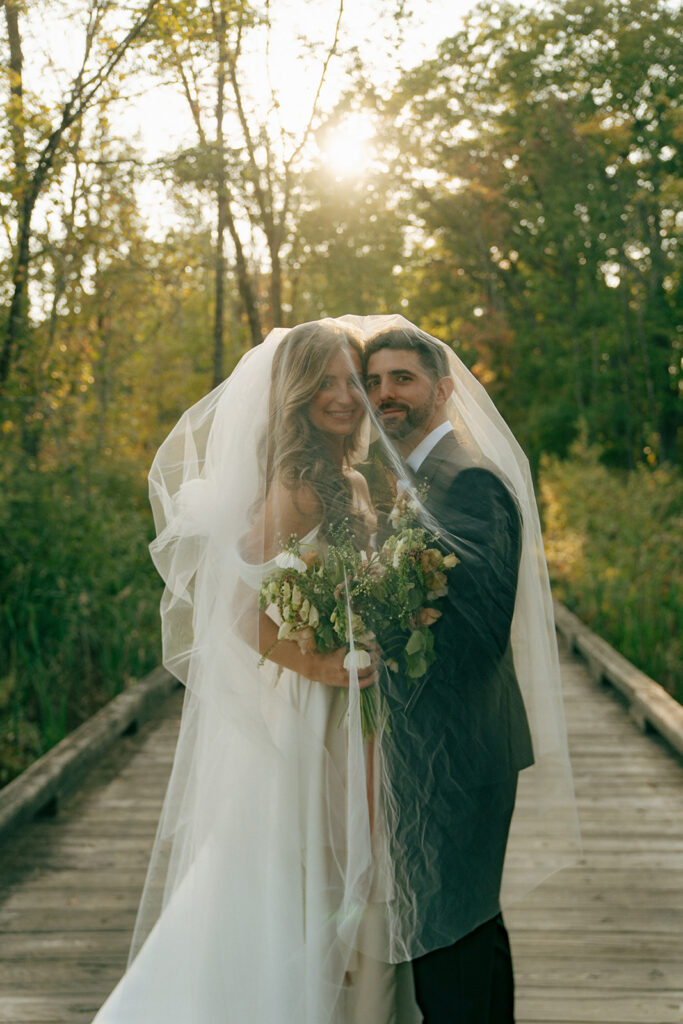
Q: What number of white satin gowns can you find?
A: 1